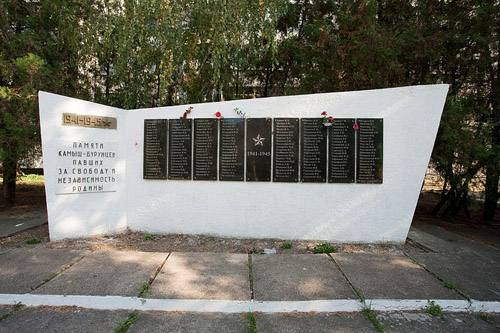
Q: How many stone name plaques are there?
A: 8